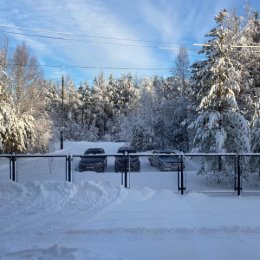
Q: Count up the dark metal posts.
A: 5